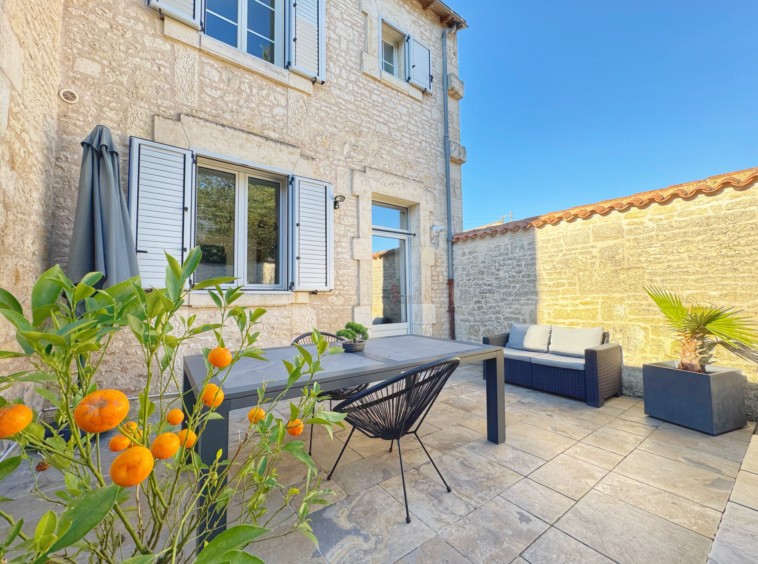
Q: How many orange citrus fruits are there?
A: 13